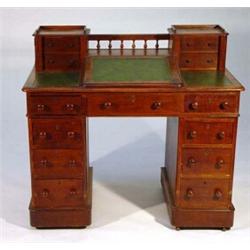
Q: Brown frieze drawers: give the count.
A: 3